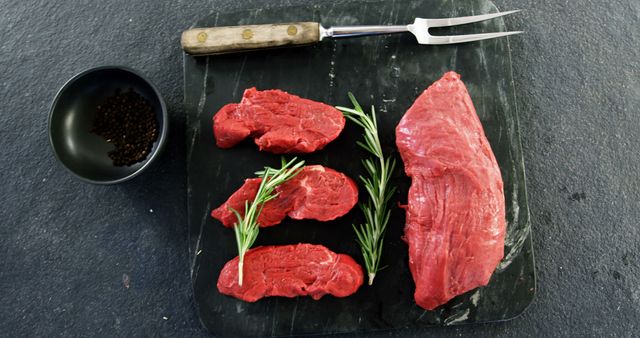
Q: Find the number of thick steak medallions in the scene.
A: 3